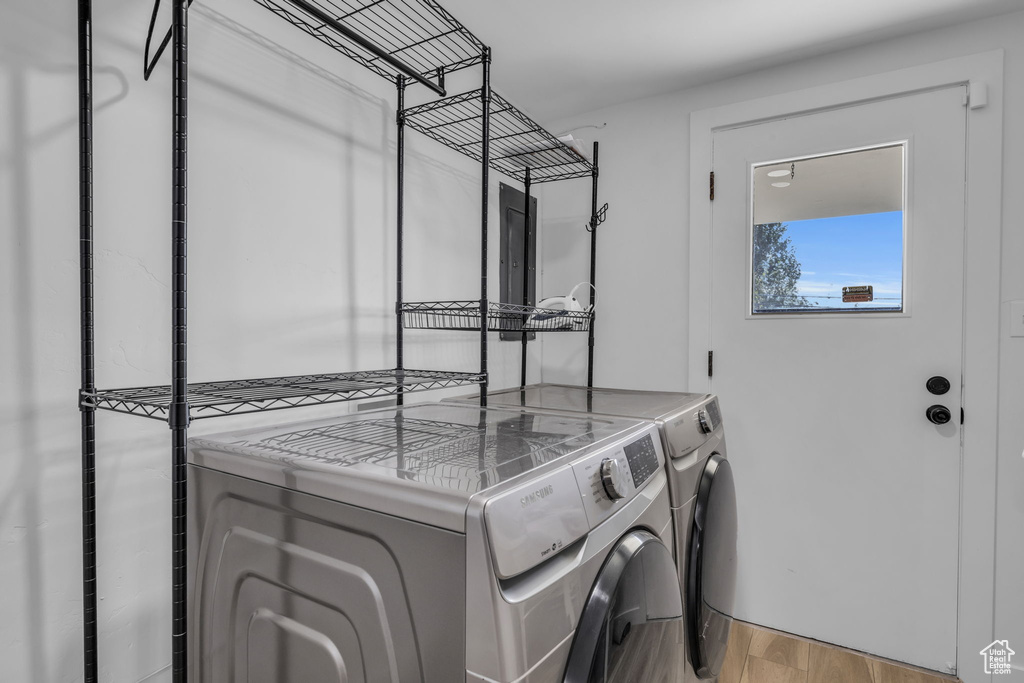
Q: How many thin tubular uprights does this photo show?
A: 6